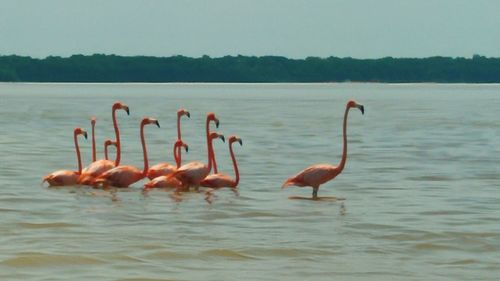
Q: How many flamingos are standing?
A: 1